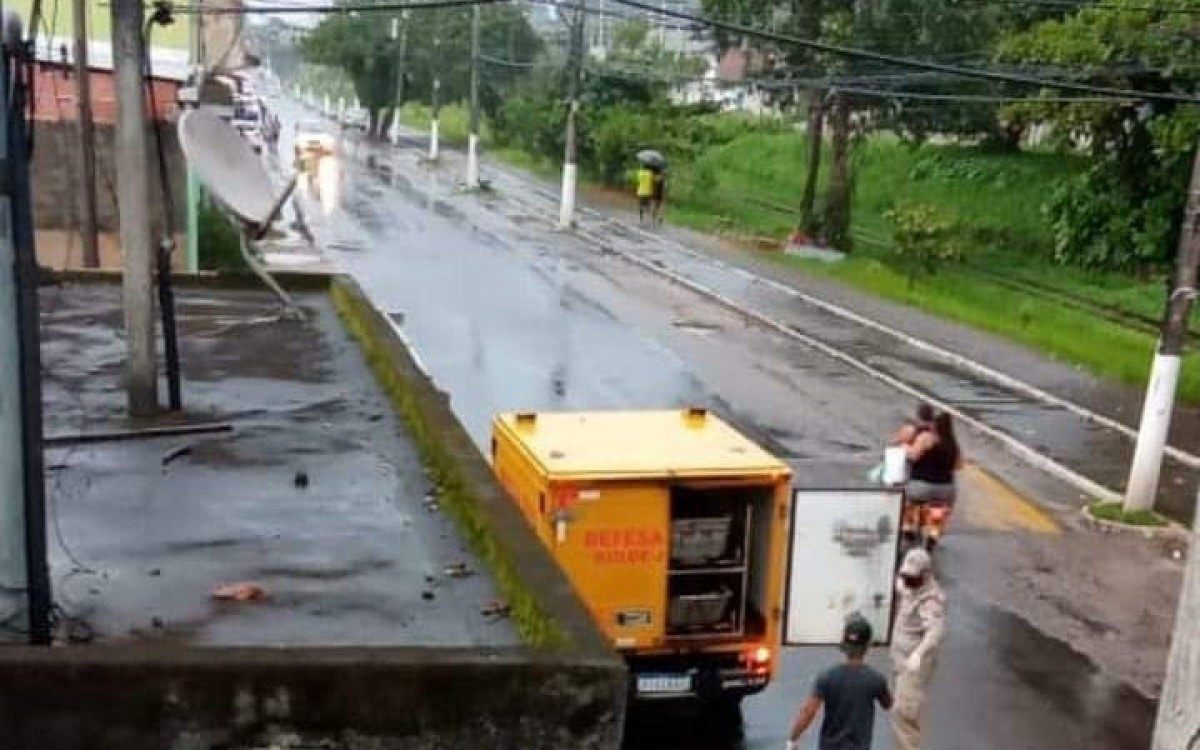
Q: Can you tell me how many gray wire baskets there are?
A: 2